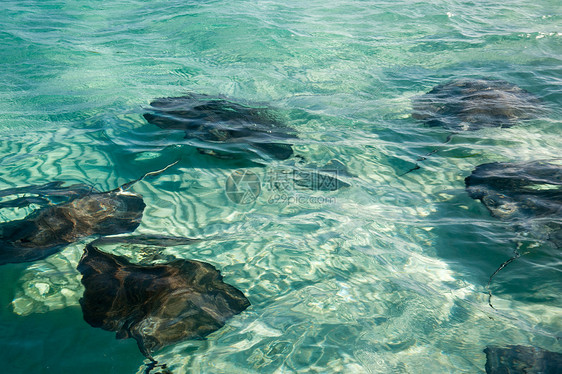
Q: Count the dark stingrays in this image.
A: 6